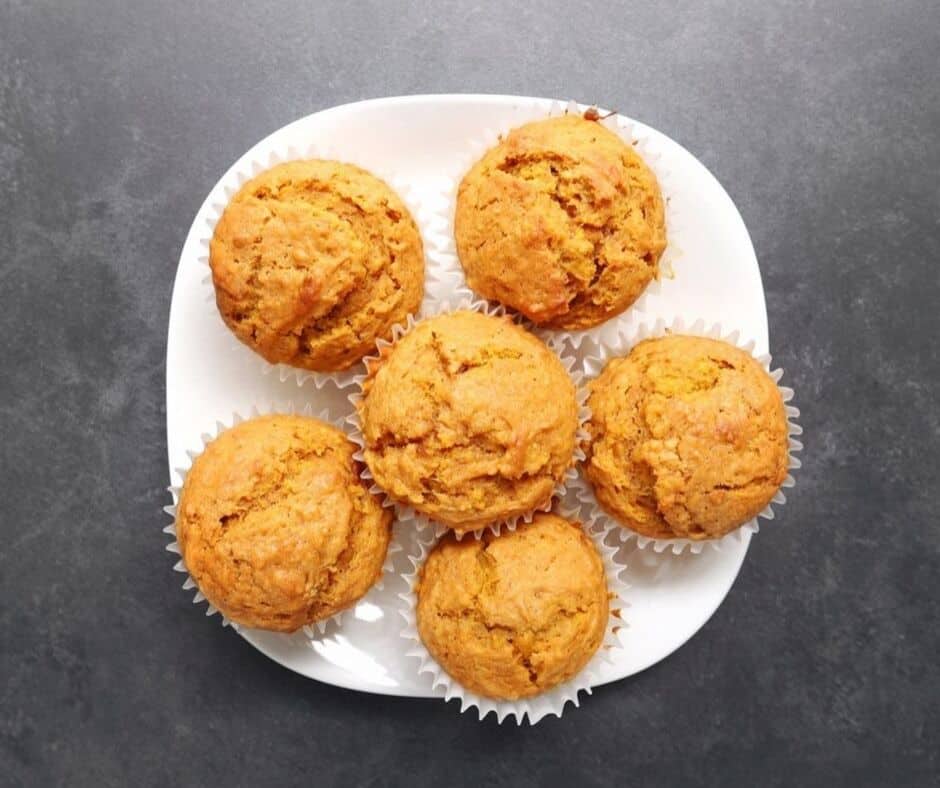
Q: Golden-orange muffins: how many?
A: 6